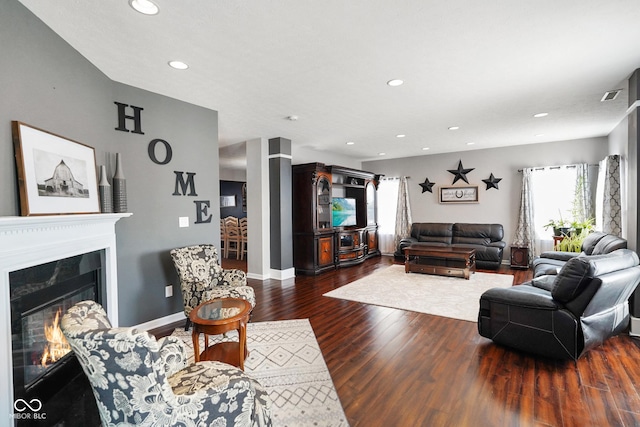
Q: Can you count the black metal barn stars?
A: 3